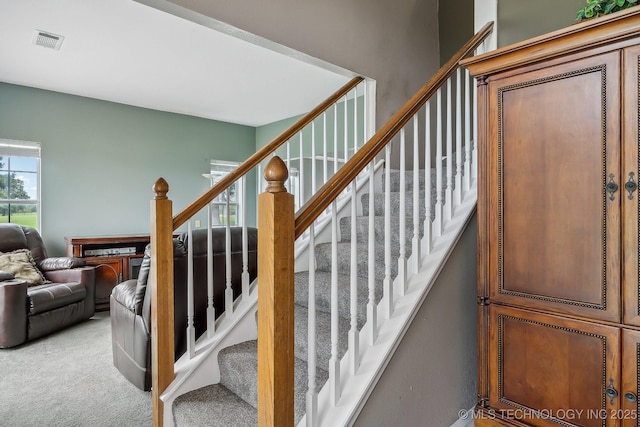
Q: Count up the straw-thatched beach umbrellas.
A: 0